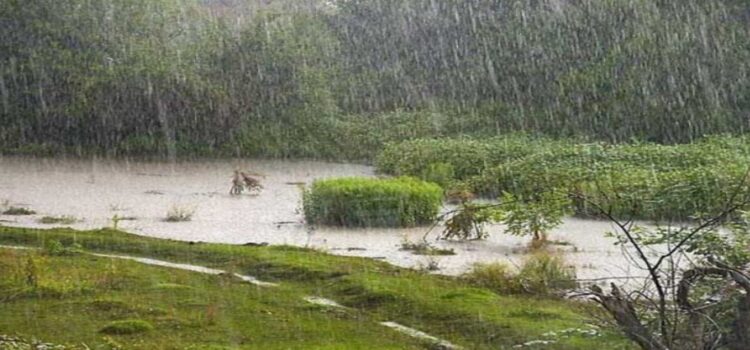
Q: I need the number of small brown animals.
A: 0